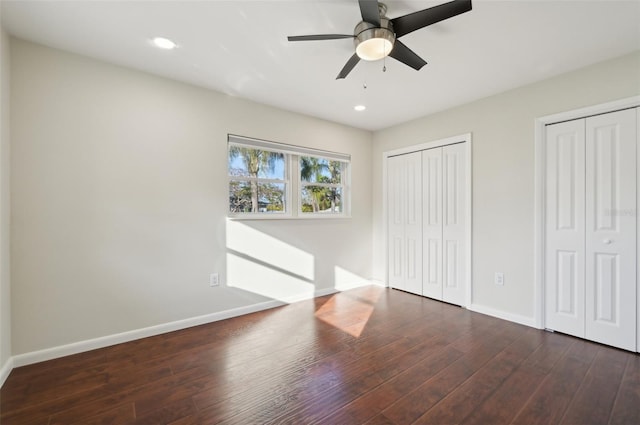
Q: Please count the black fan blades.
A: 5